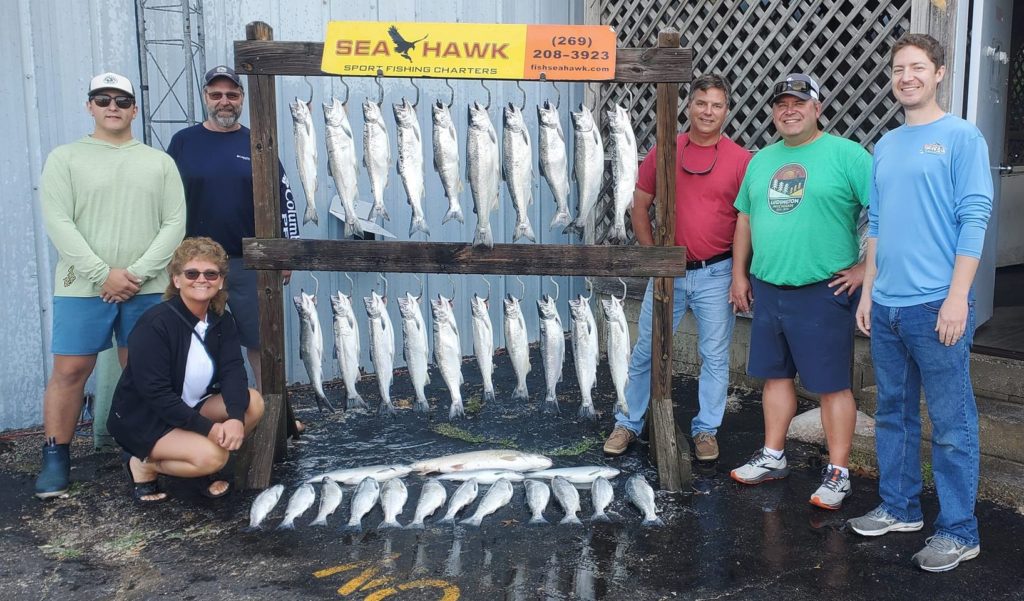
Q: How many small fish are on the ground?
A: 12